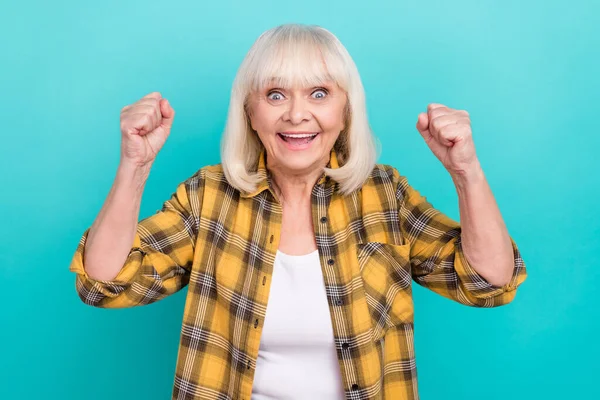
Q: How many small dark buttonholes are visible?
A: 4